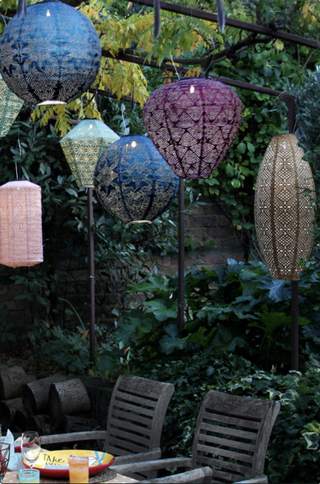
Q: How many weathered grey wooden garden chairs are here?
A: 2